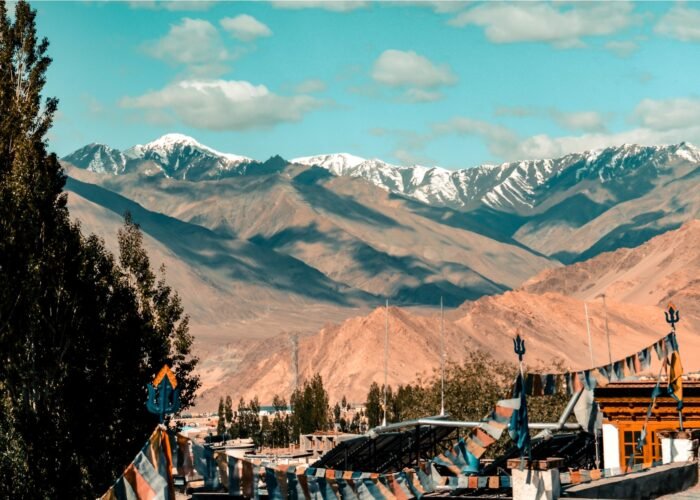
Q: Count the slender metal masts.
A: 4